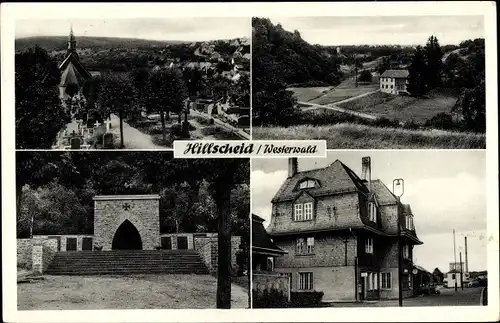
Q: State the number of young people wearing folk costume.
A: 0